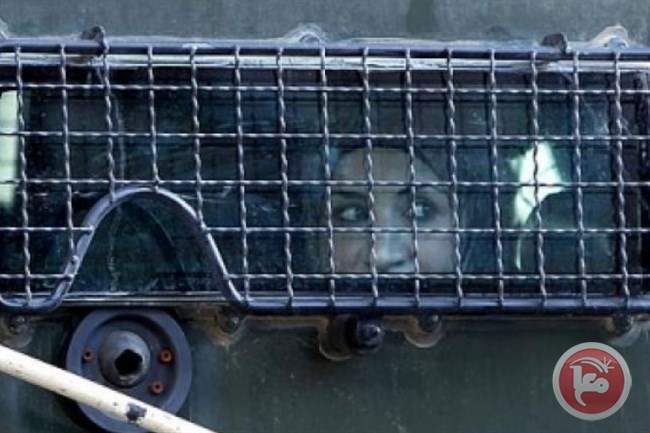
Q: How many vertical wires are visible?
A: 15